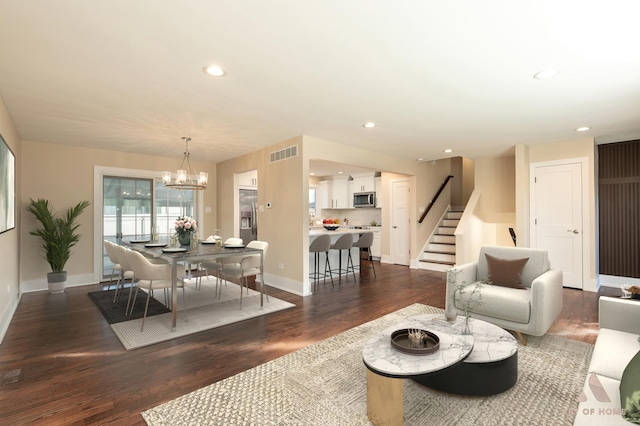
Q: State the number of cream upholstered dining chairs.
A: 6